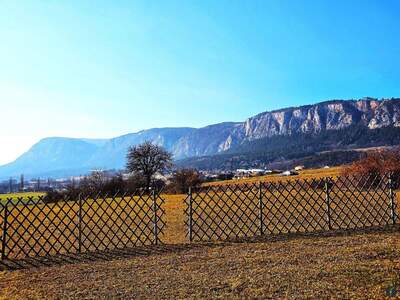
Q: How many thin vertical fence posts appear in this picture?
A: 7